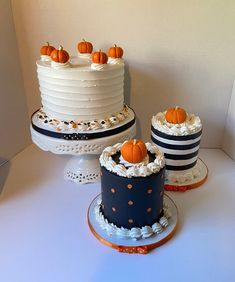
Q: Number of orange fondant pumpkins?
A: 7